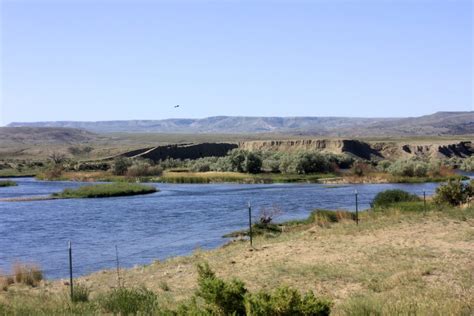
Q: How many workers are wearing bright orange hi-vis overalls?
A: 0